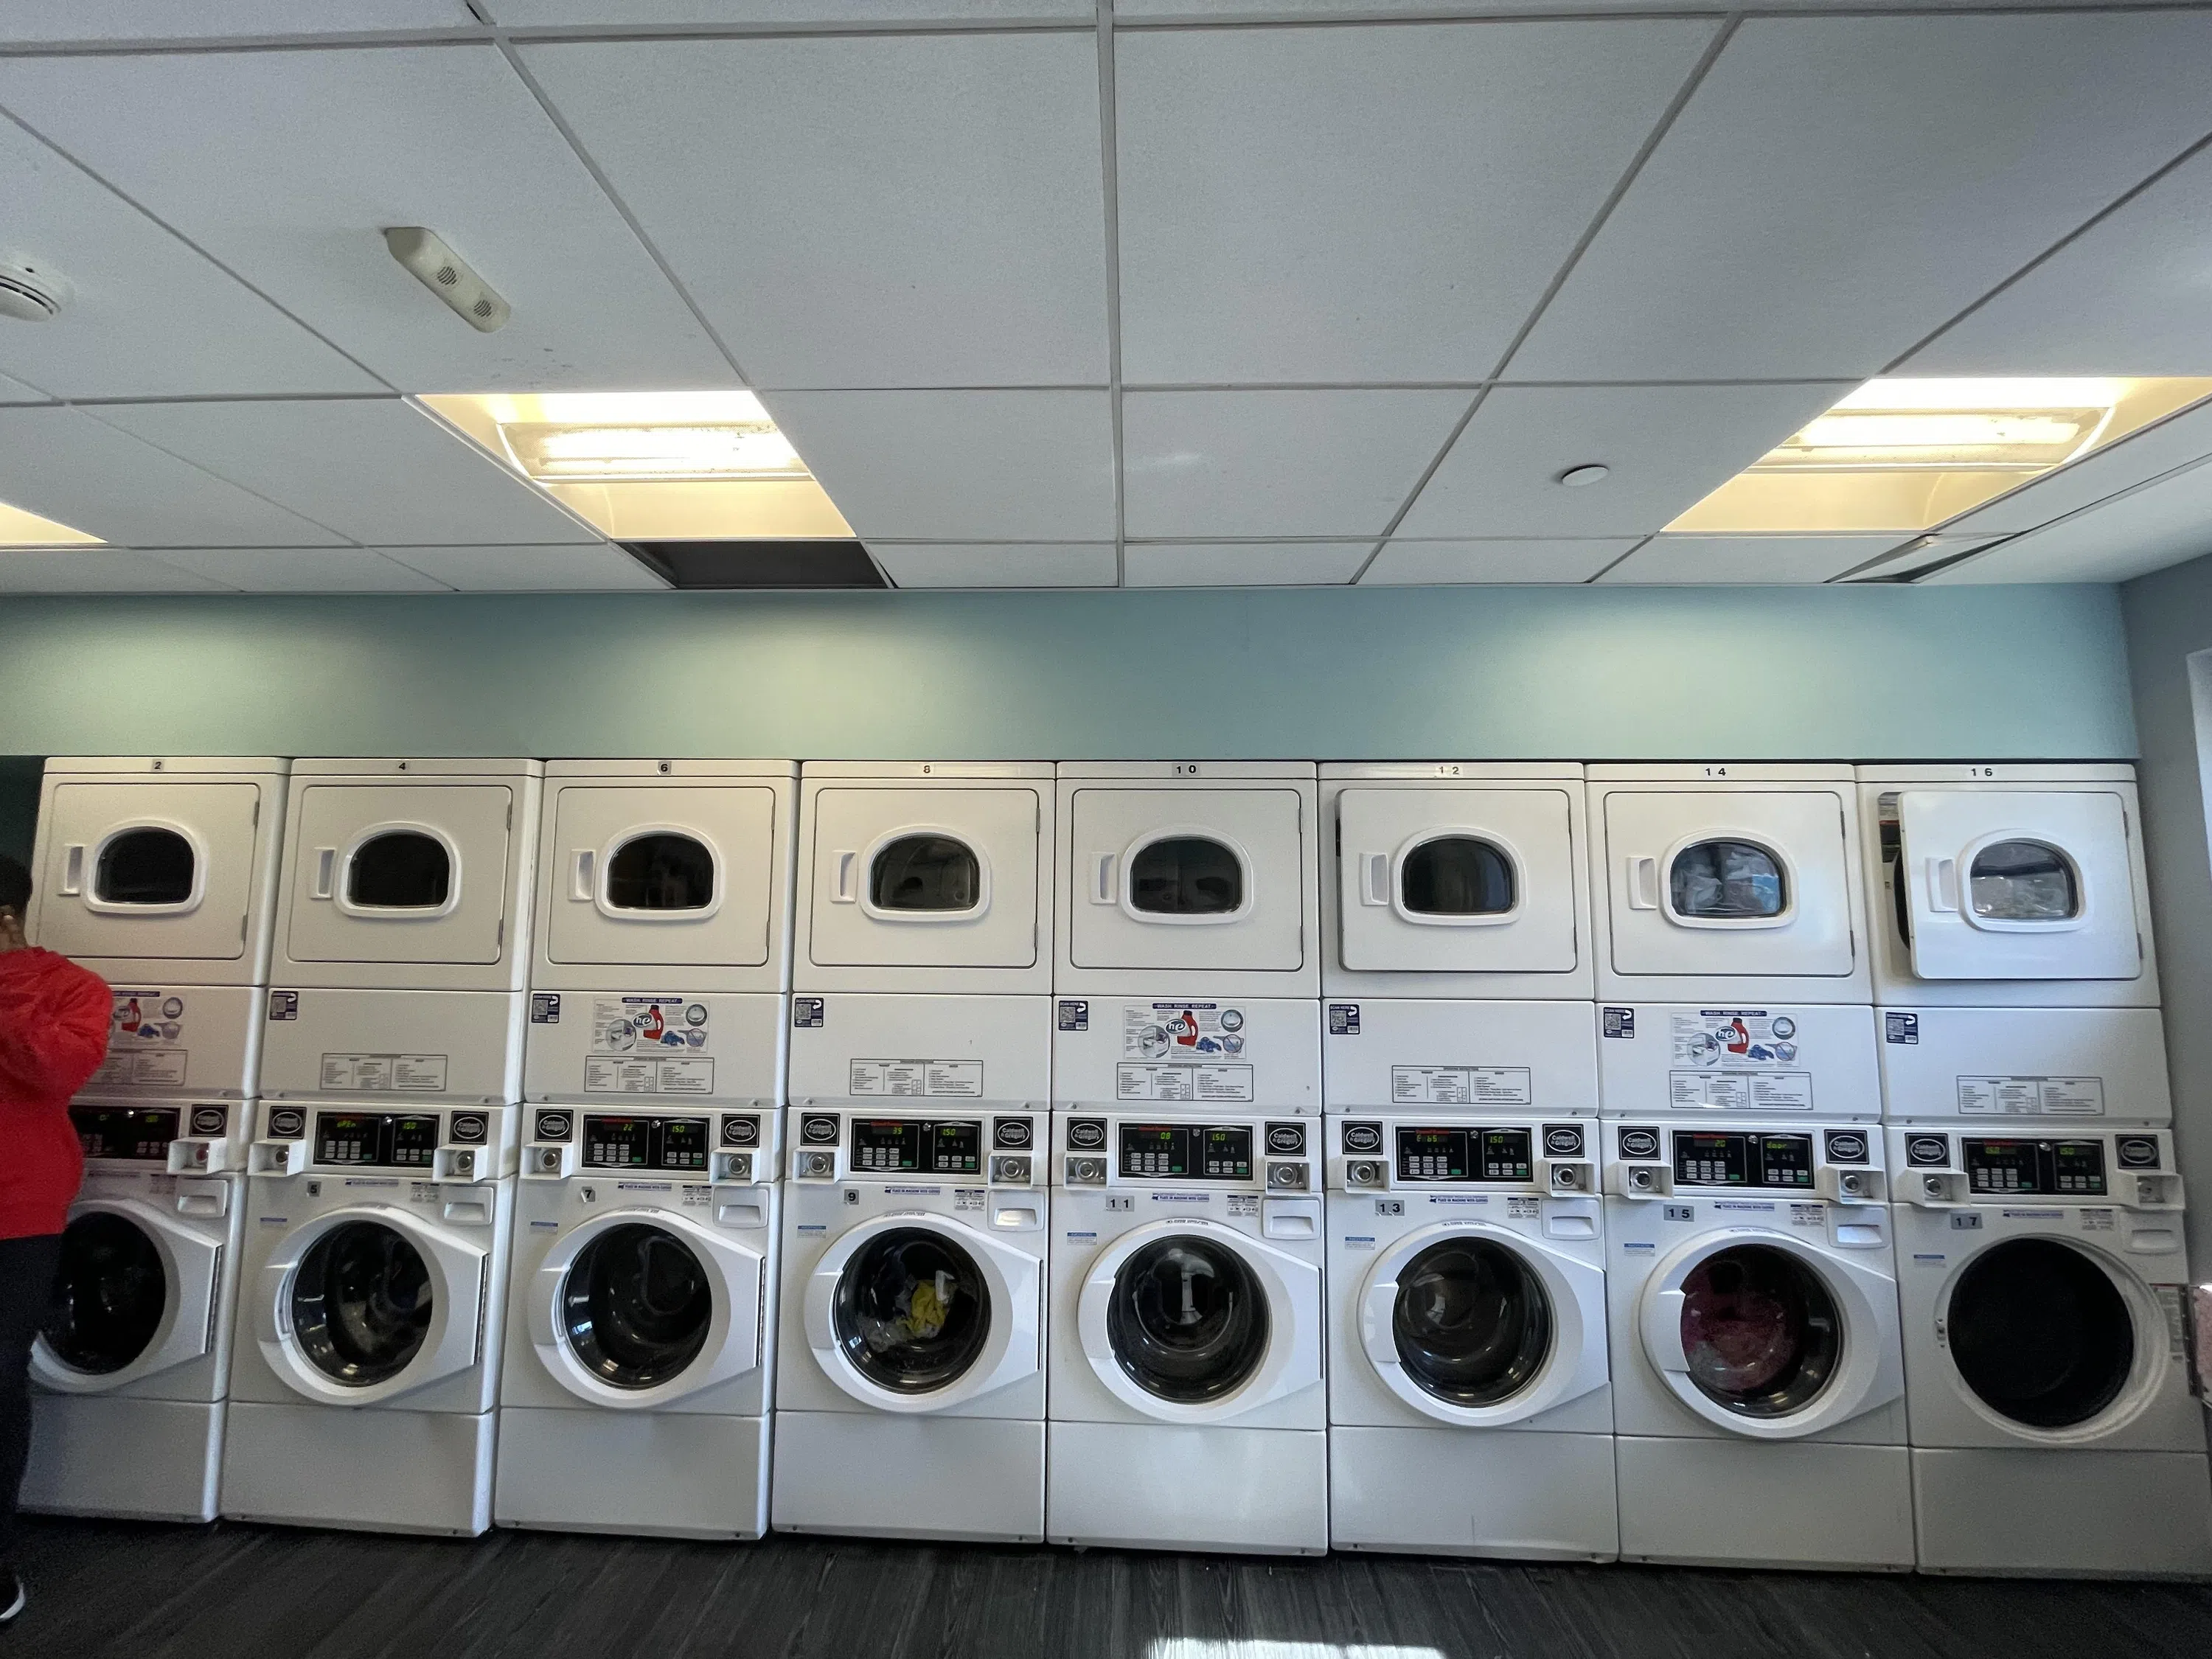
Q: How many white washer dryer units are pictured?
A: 8